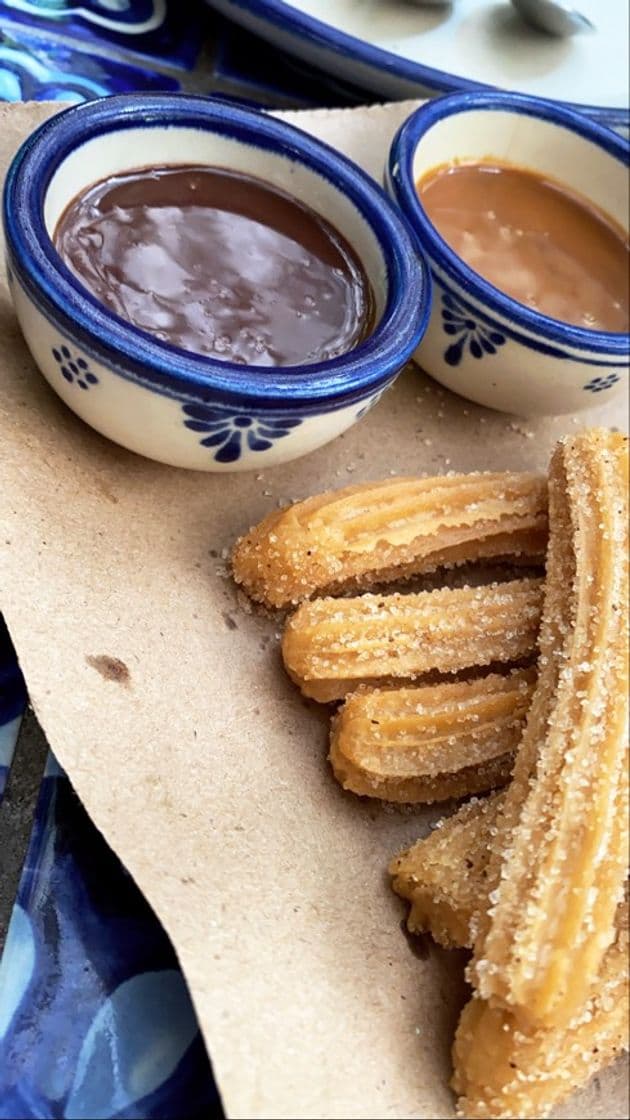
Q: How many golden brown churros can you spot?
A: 6